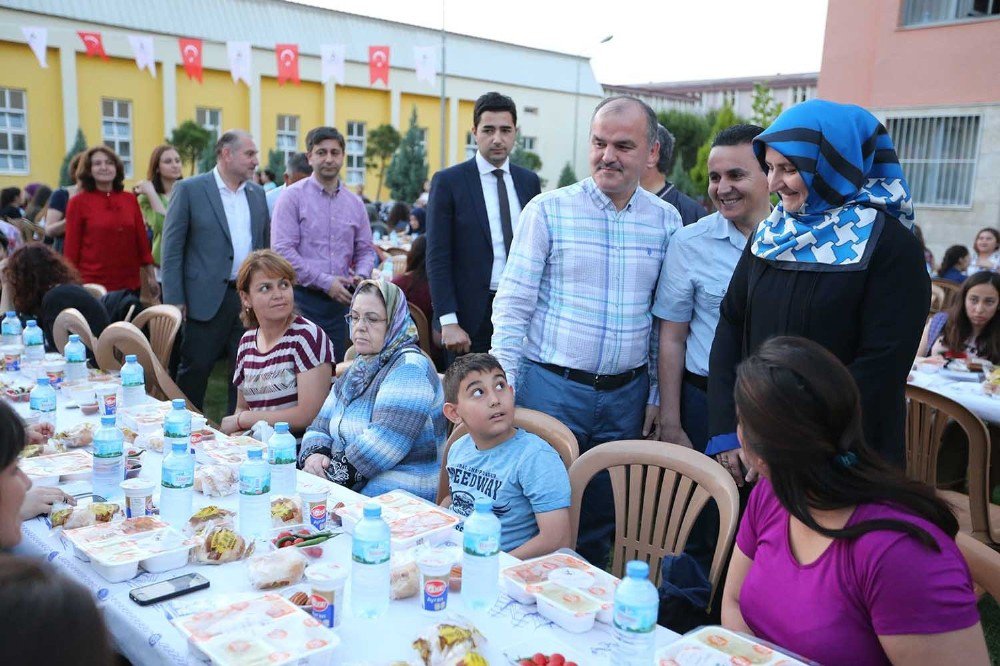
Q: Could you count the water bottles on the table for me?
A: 13